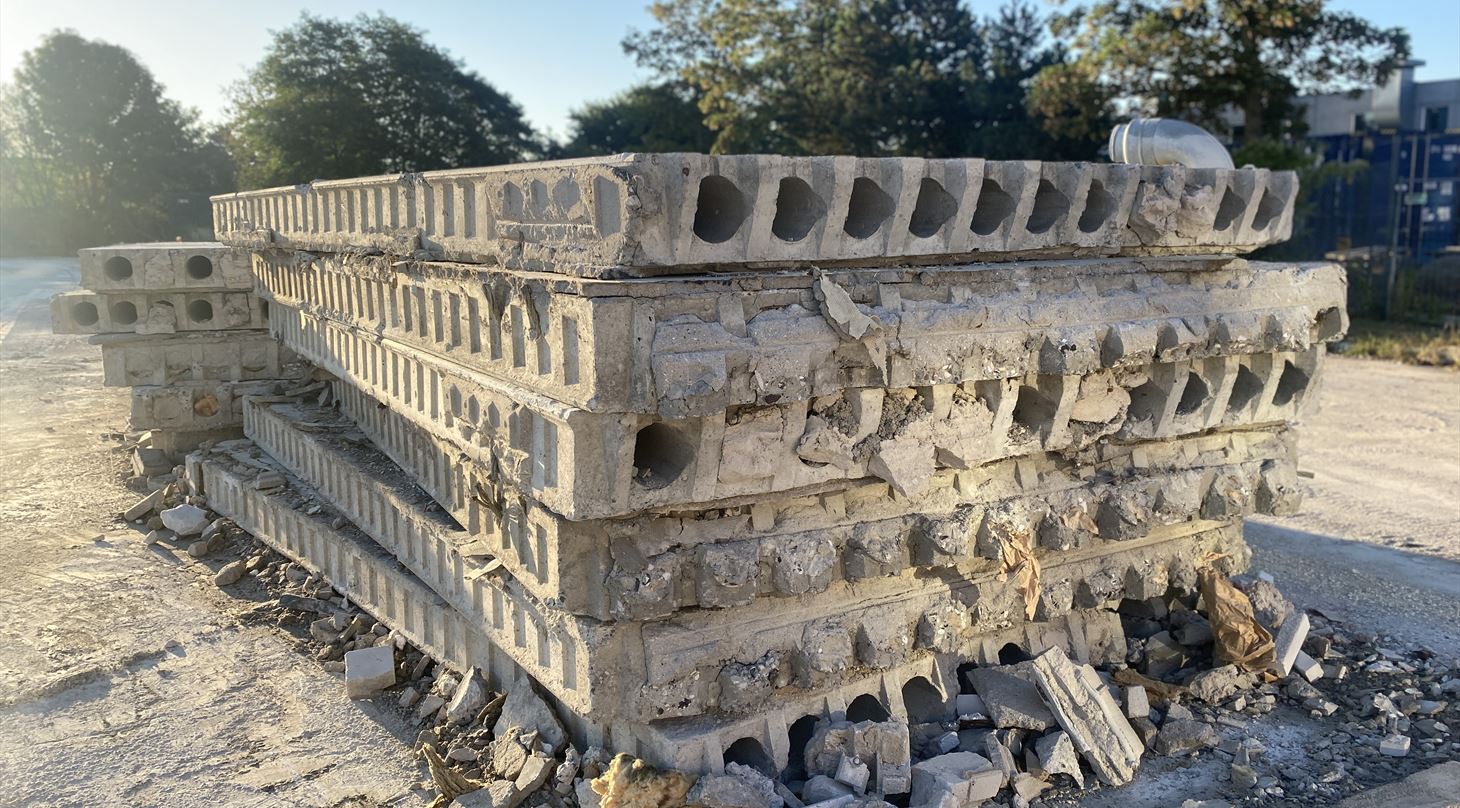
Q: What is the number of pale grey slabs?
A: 11